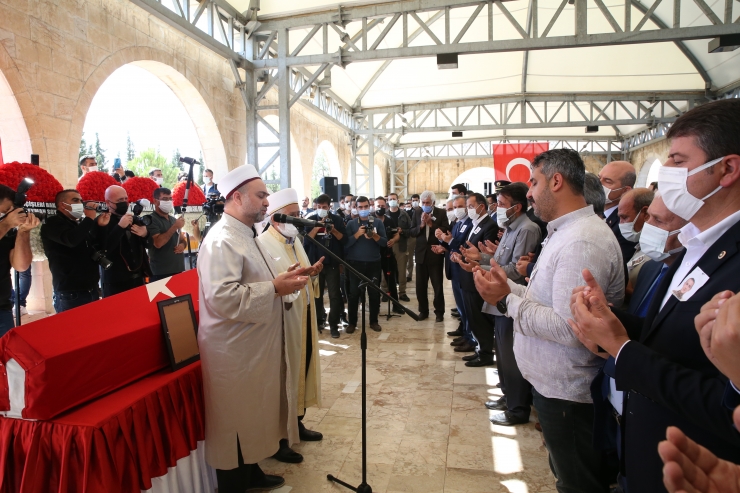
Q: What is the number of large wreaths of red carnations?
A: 4